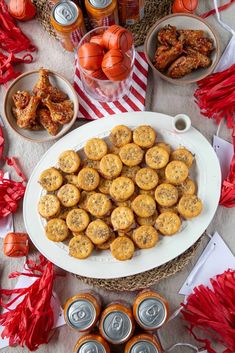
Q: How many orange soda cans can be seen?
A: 8